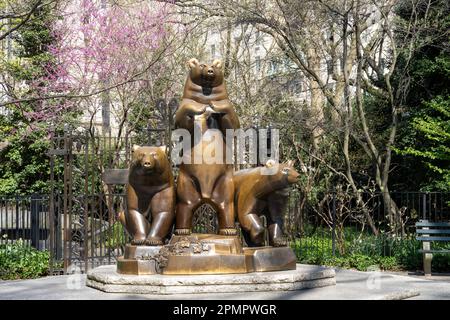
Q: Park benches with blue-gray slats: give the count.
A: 1